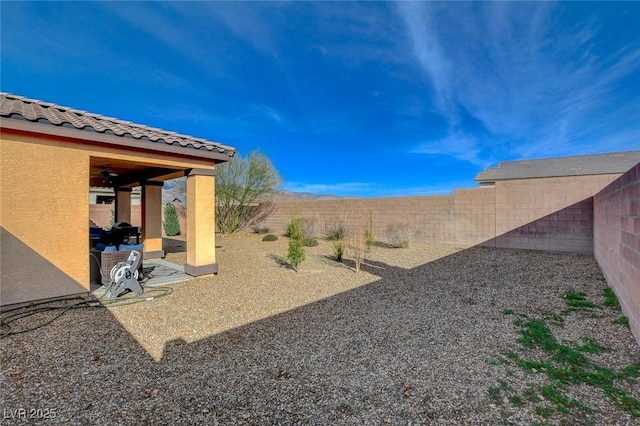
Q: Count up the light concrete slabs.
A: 1